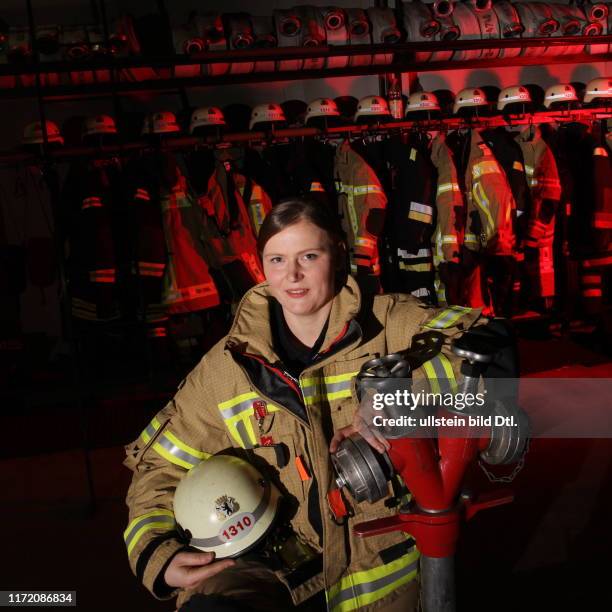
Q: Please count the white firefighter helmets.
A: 13